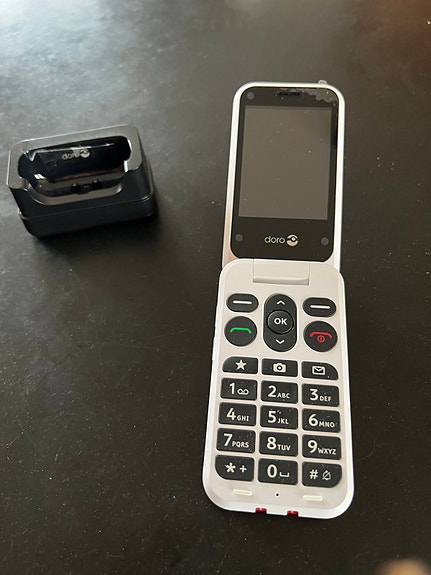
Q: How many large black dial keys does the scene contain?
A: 12